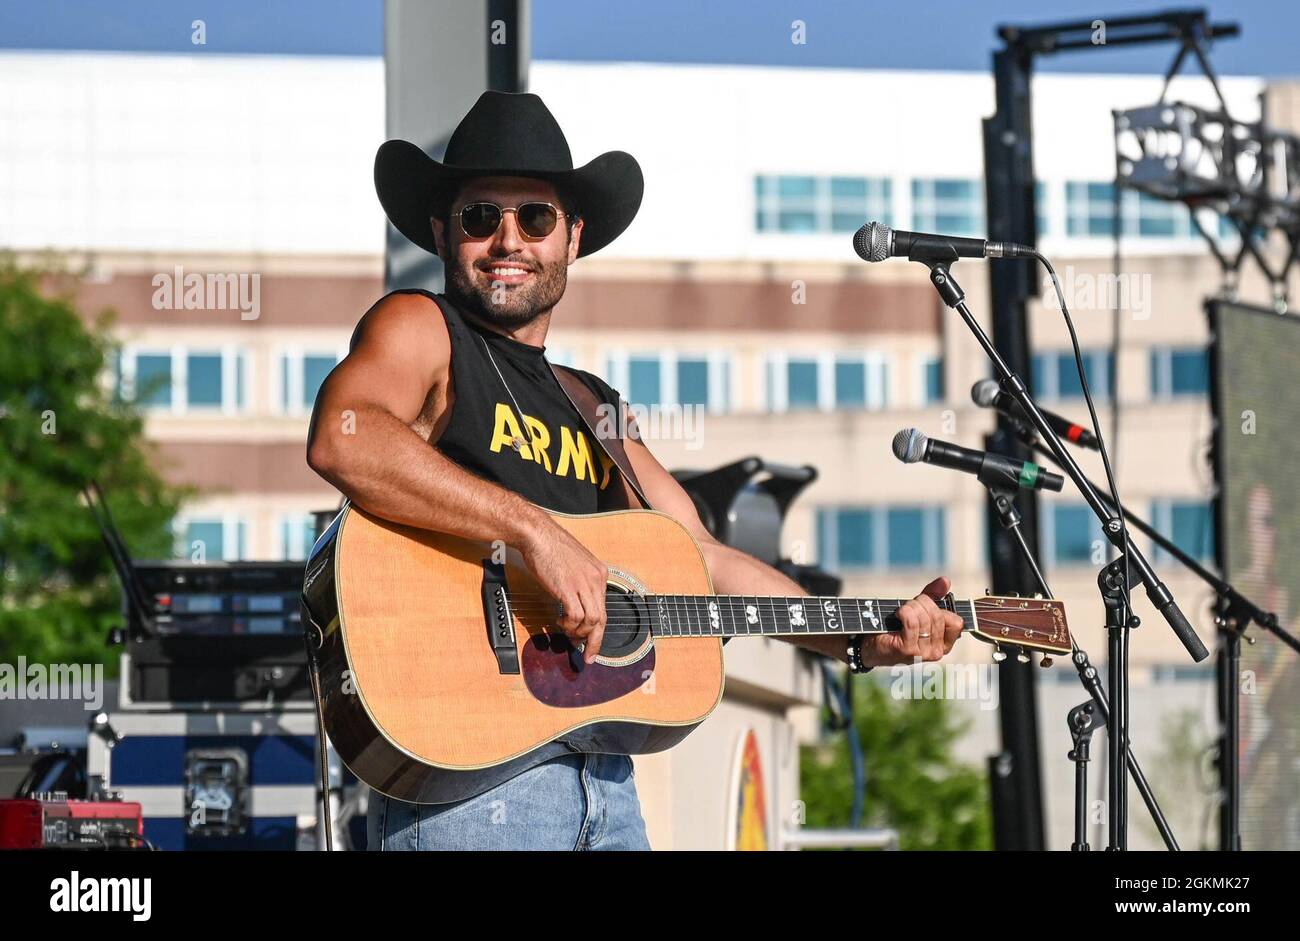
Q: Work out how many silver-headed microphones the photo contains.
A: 3